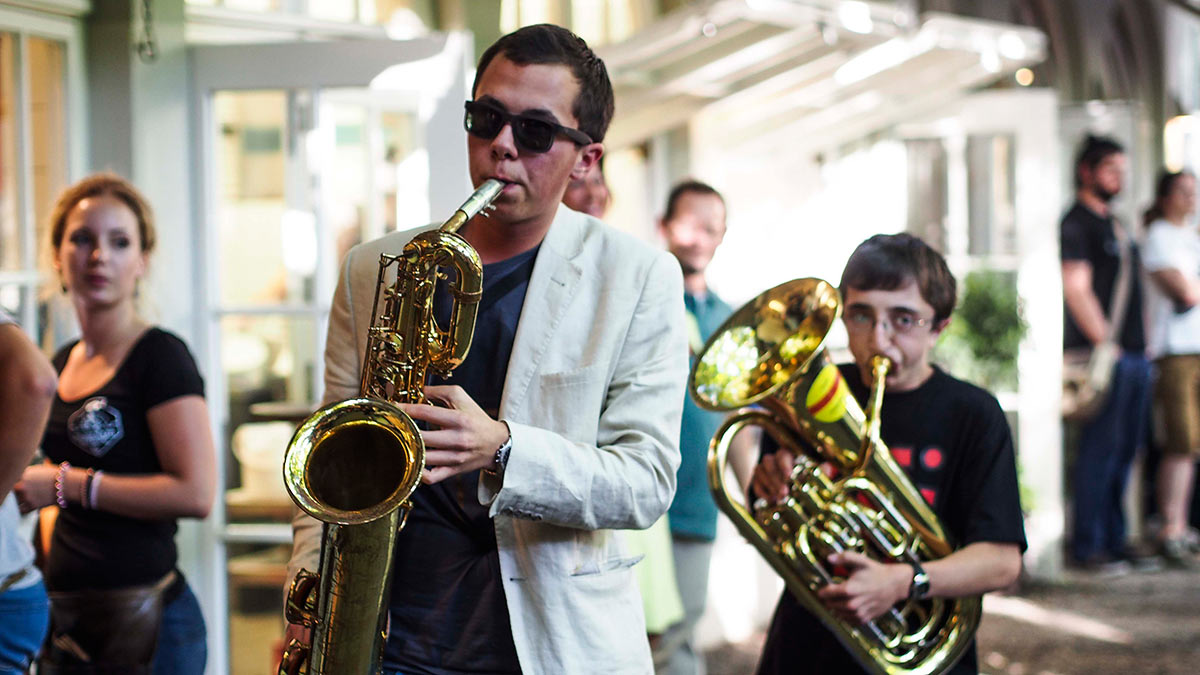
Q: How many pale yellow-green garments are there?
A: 1